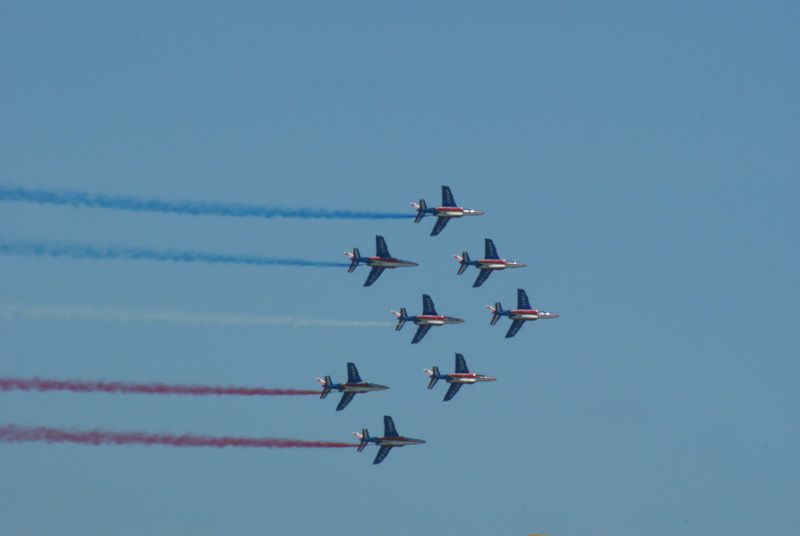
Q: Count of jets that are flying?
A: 8